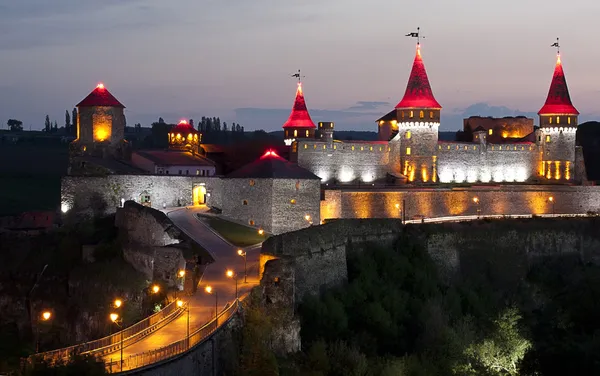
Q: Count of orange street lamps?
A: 14